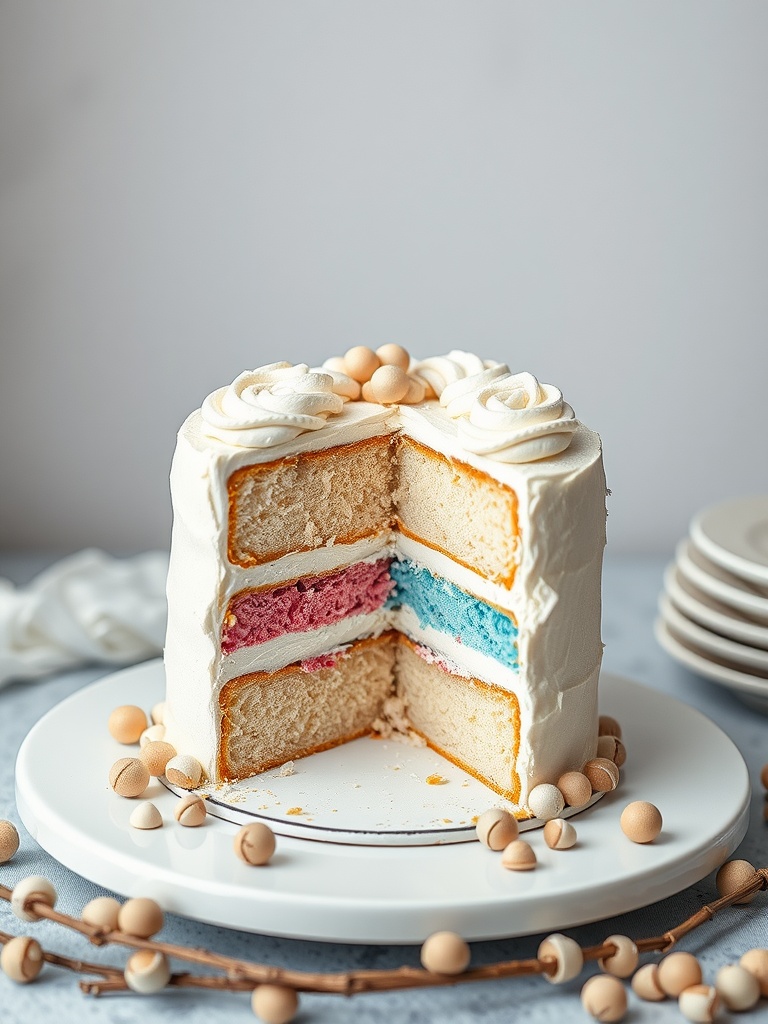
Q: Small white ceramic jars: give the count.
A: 0